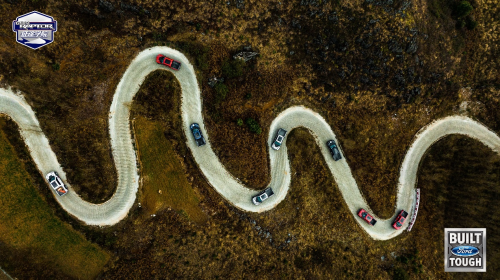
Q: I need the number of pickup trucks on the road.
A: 8